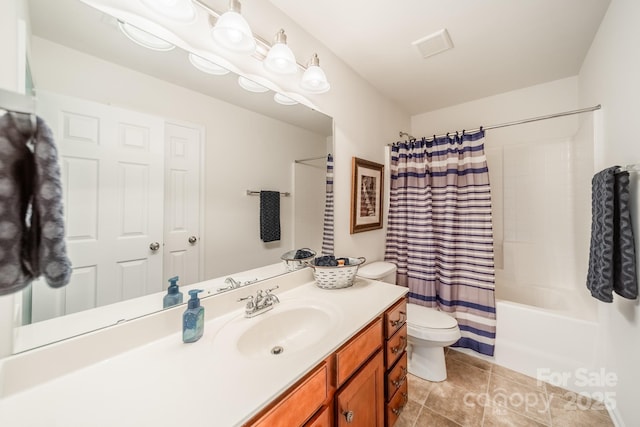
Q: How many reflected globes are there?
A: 4